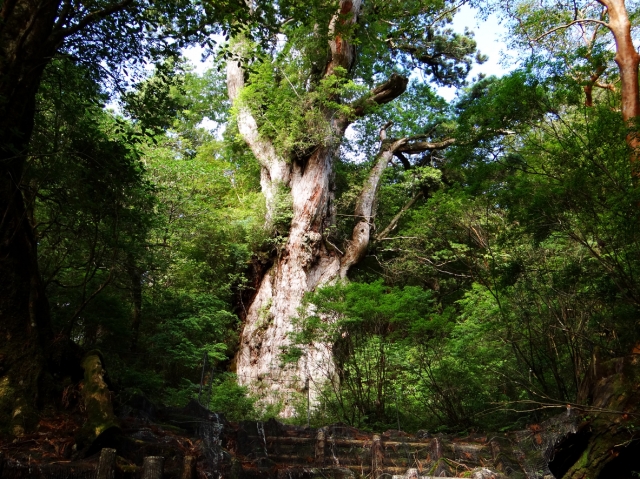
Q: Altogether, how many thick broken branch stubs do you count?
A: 1